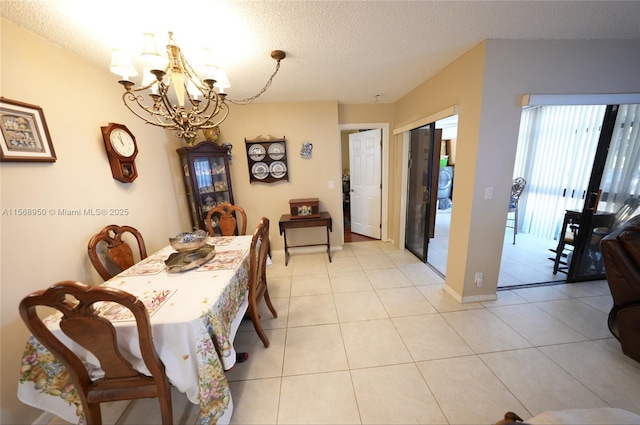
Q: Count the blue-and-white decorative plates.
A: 4